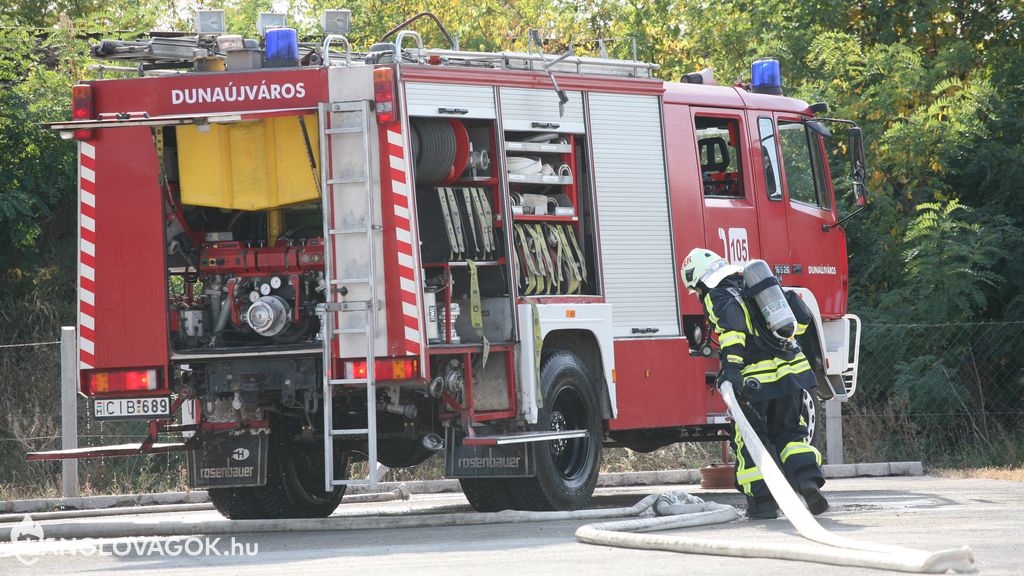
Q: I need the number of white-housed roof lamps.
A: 3